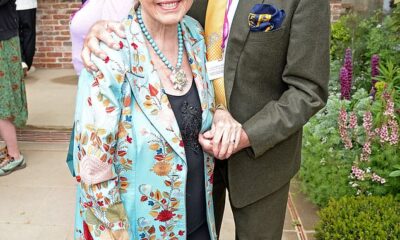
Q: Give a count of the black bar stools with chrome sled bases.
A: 0